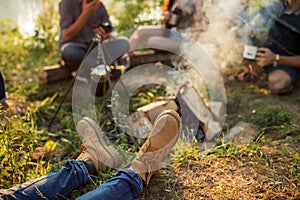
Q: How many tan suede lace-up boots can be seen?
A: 2